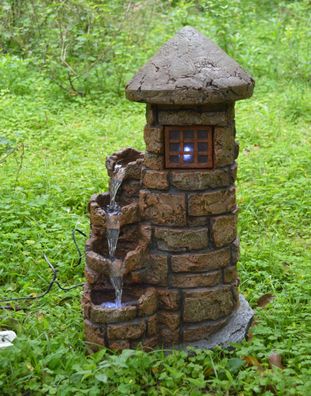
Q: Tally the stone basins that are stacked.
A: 4